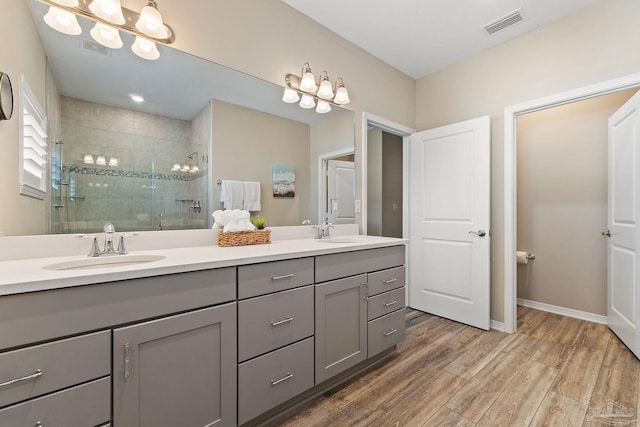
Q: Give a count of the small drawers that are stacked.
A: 3